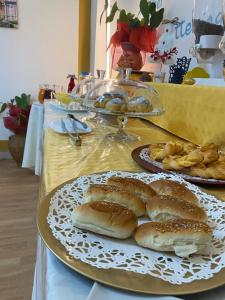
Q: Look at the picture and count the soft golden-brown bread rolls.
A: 6